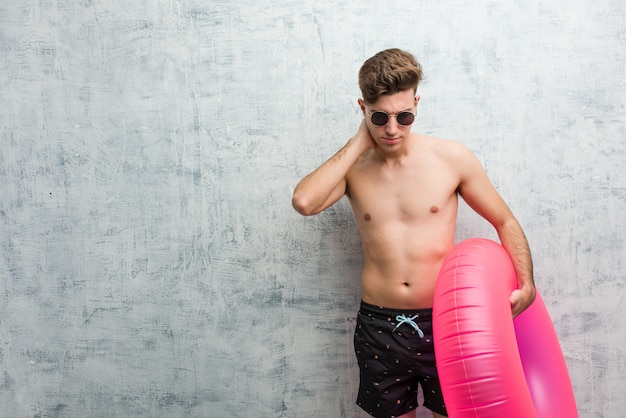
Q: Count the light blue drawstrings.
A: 1